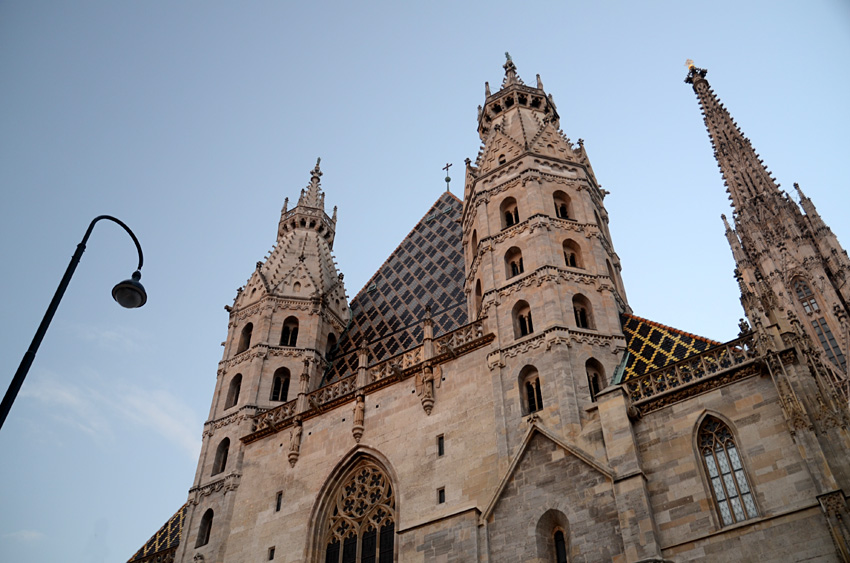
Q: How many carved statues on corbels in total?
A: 3